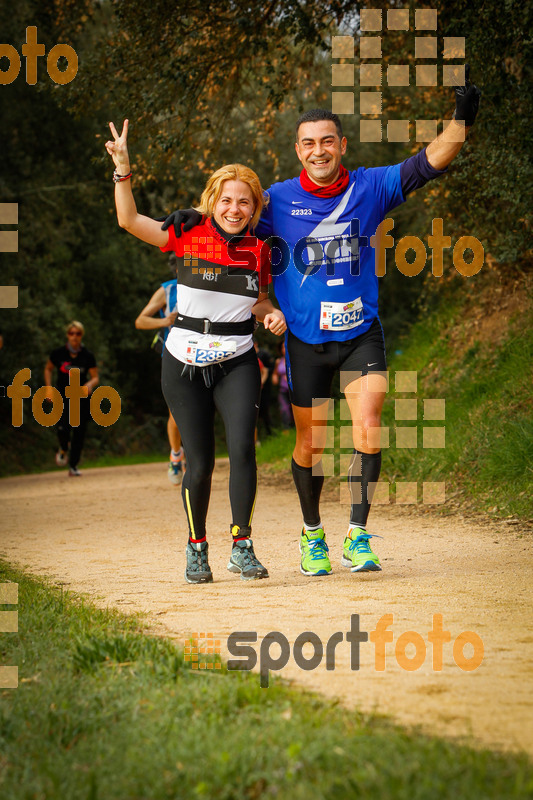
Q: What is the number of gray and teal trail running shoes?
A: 2